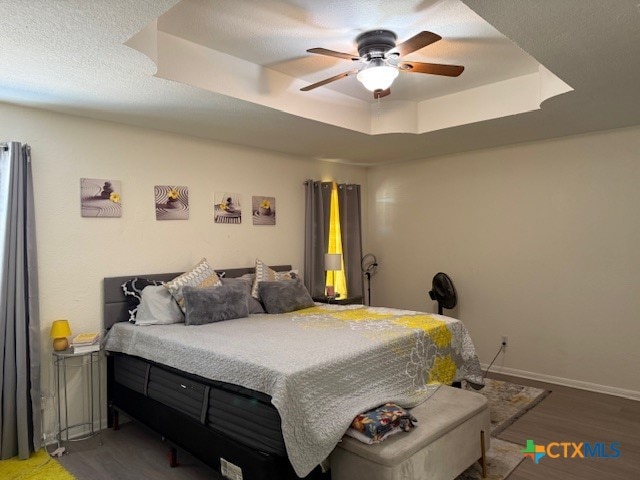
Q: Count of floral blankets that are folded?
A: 1